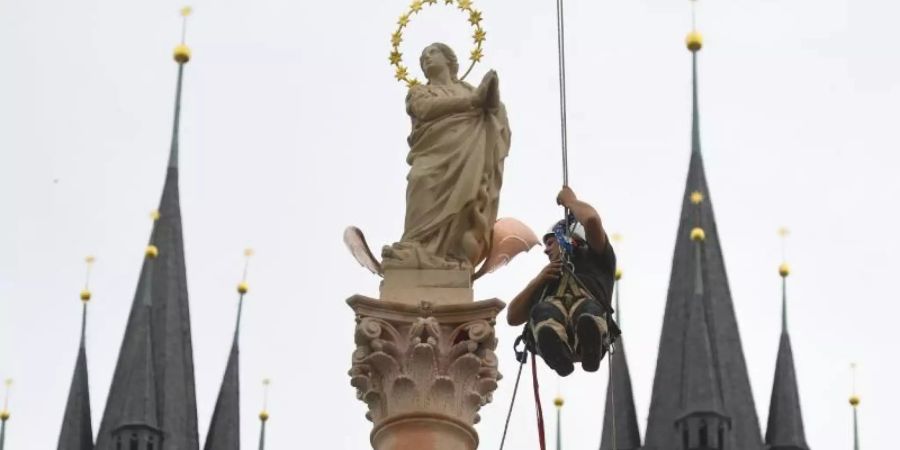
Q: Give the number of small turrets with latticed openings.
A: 2